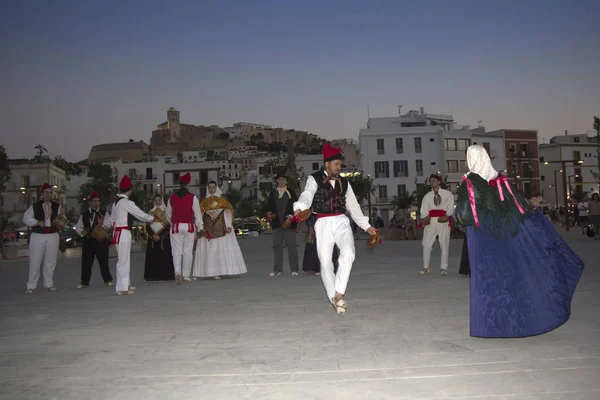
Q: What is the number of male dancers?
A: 7